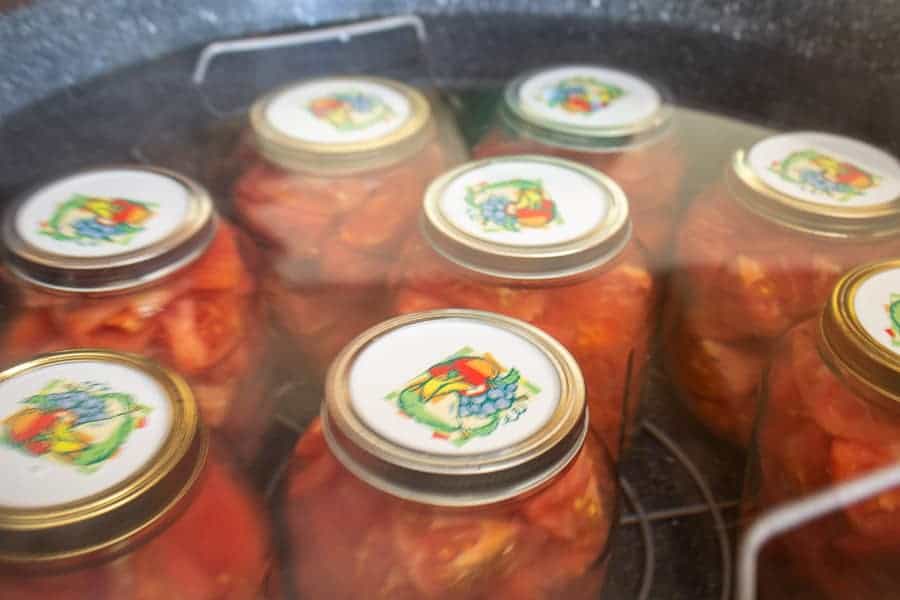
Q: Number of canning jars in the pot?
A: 8